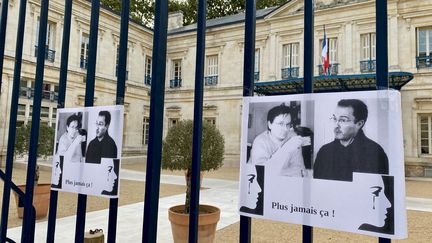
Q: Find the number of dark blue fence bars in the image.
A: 11